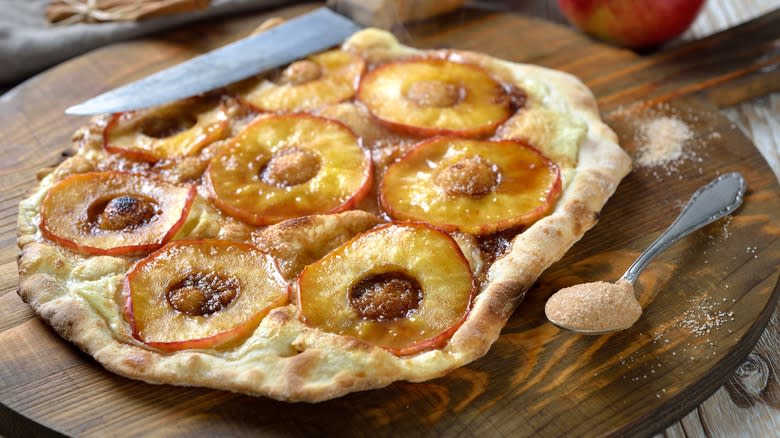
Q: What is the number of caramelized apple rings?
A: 8